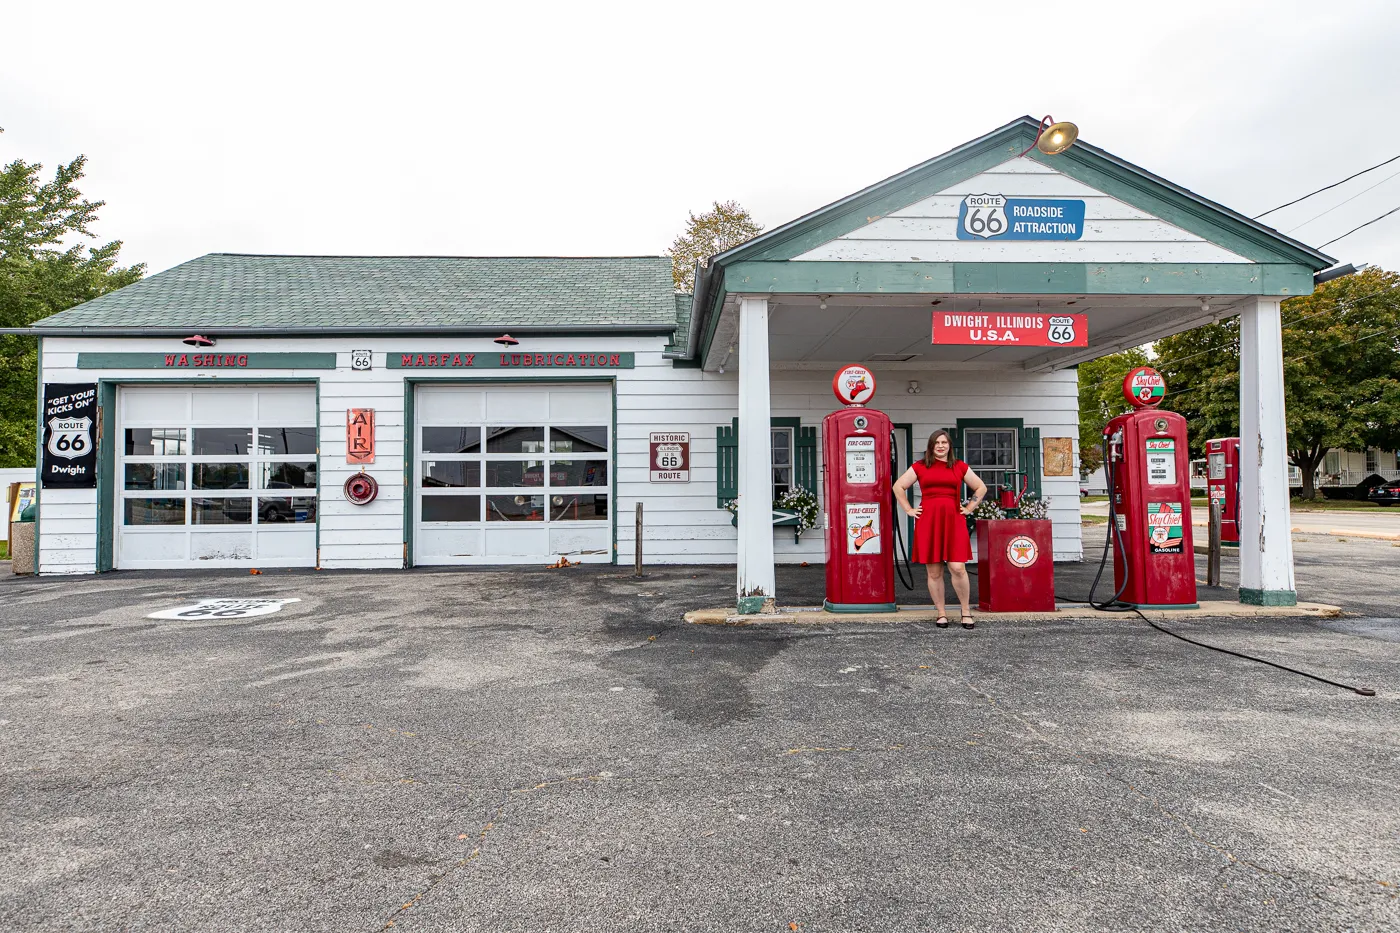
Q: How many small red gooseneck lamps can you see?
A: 2